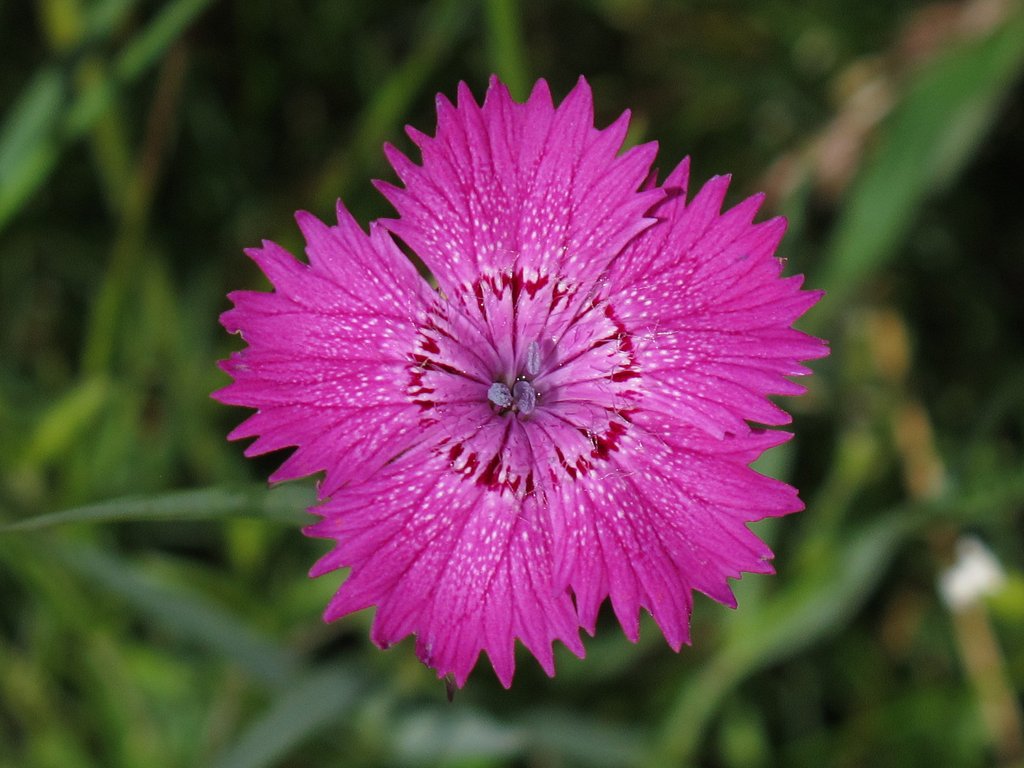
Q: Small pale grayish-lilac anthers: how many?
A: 3